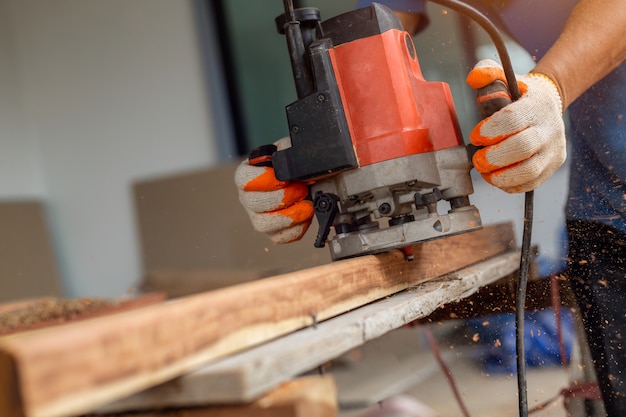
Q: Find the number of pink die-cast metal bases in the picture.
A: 0